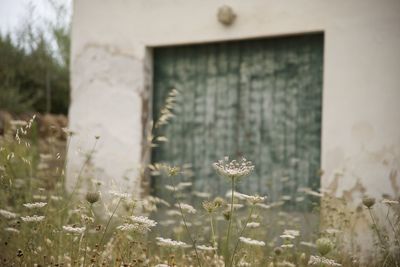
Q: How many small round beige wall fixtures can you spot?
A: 1